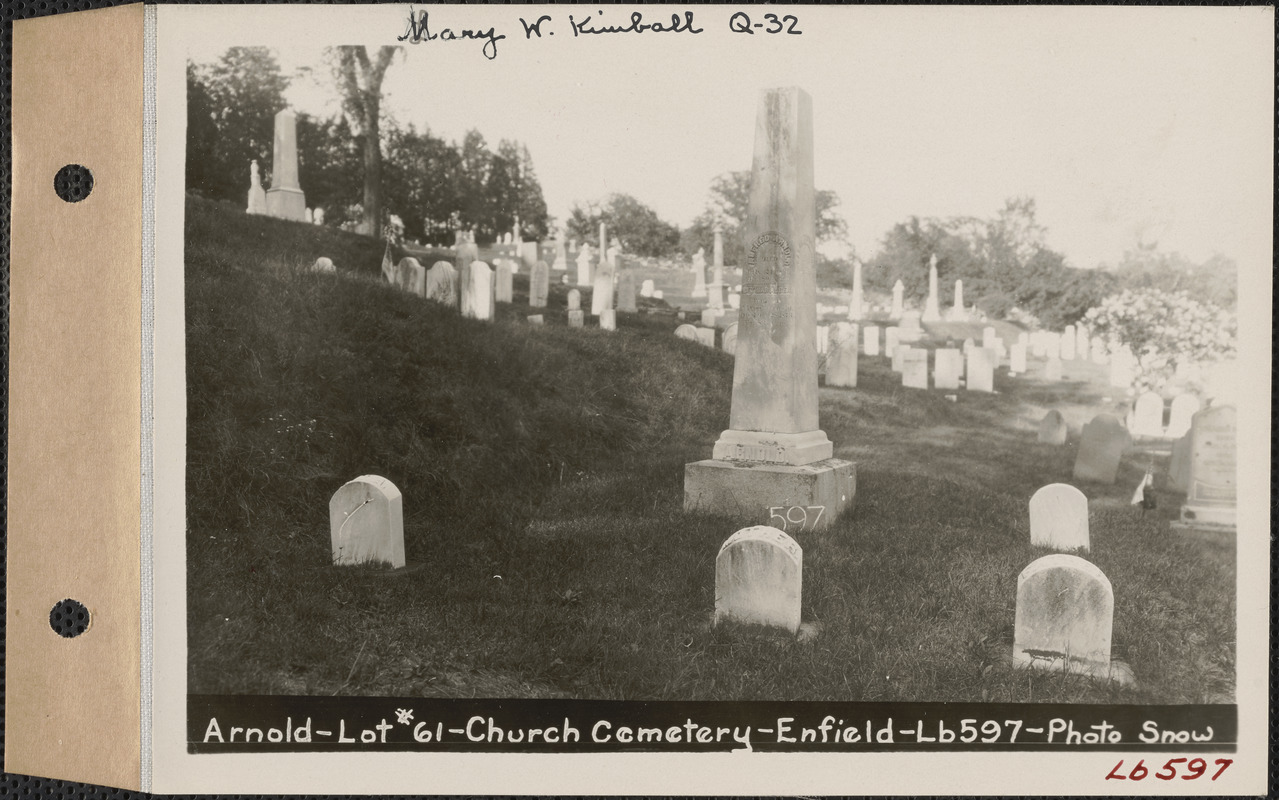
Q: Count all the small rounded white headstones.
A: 4